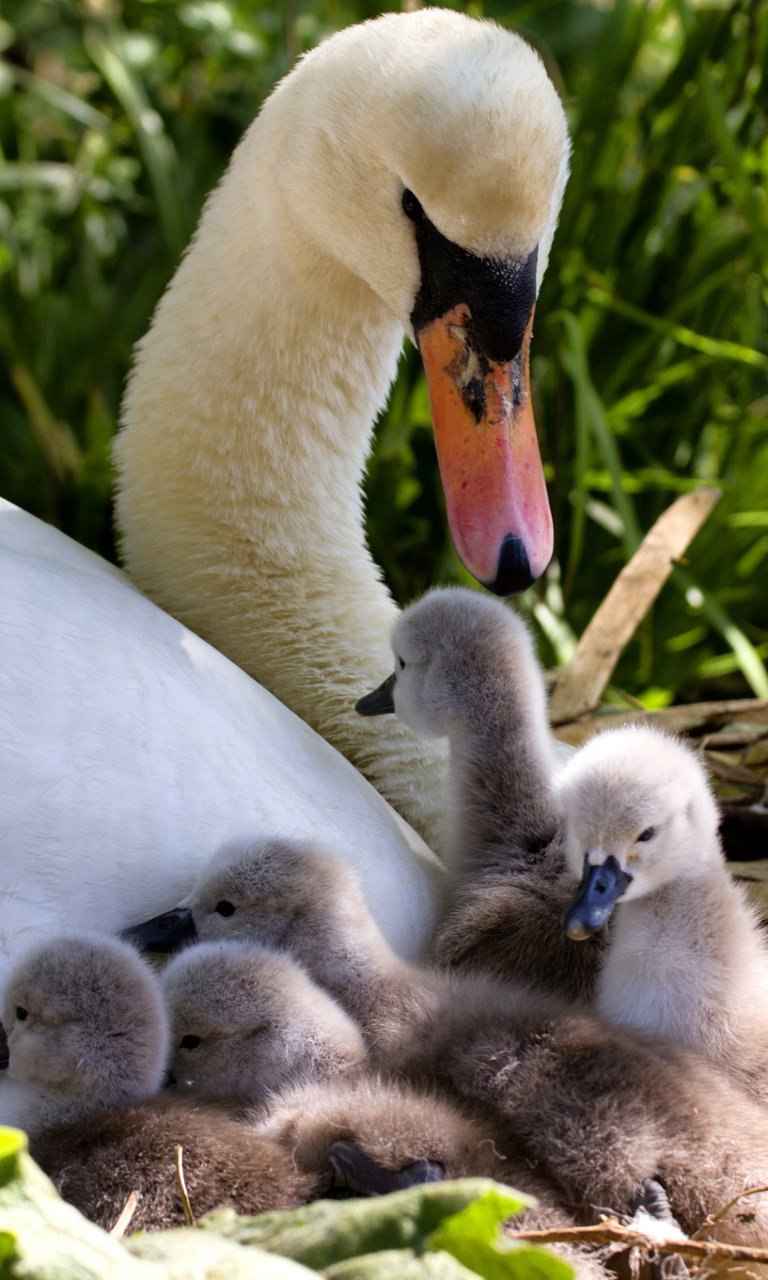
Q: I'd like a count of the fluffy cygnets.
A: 5